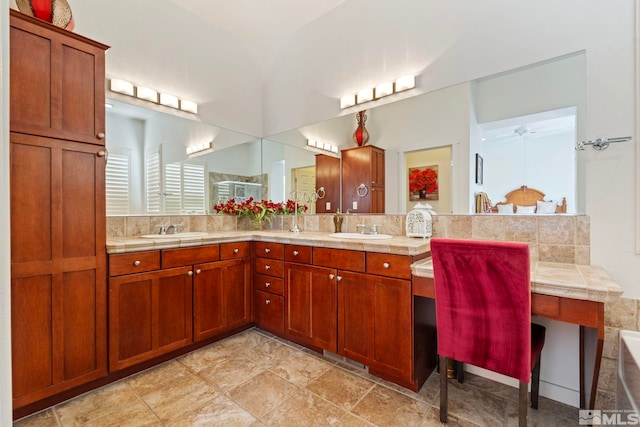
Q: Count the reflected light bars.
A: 2